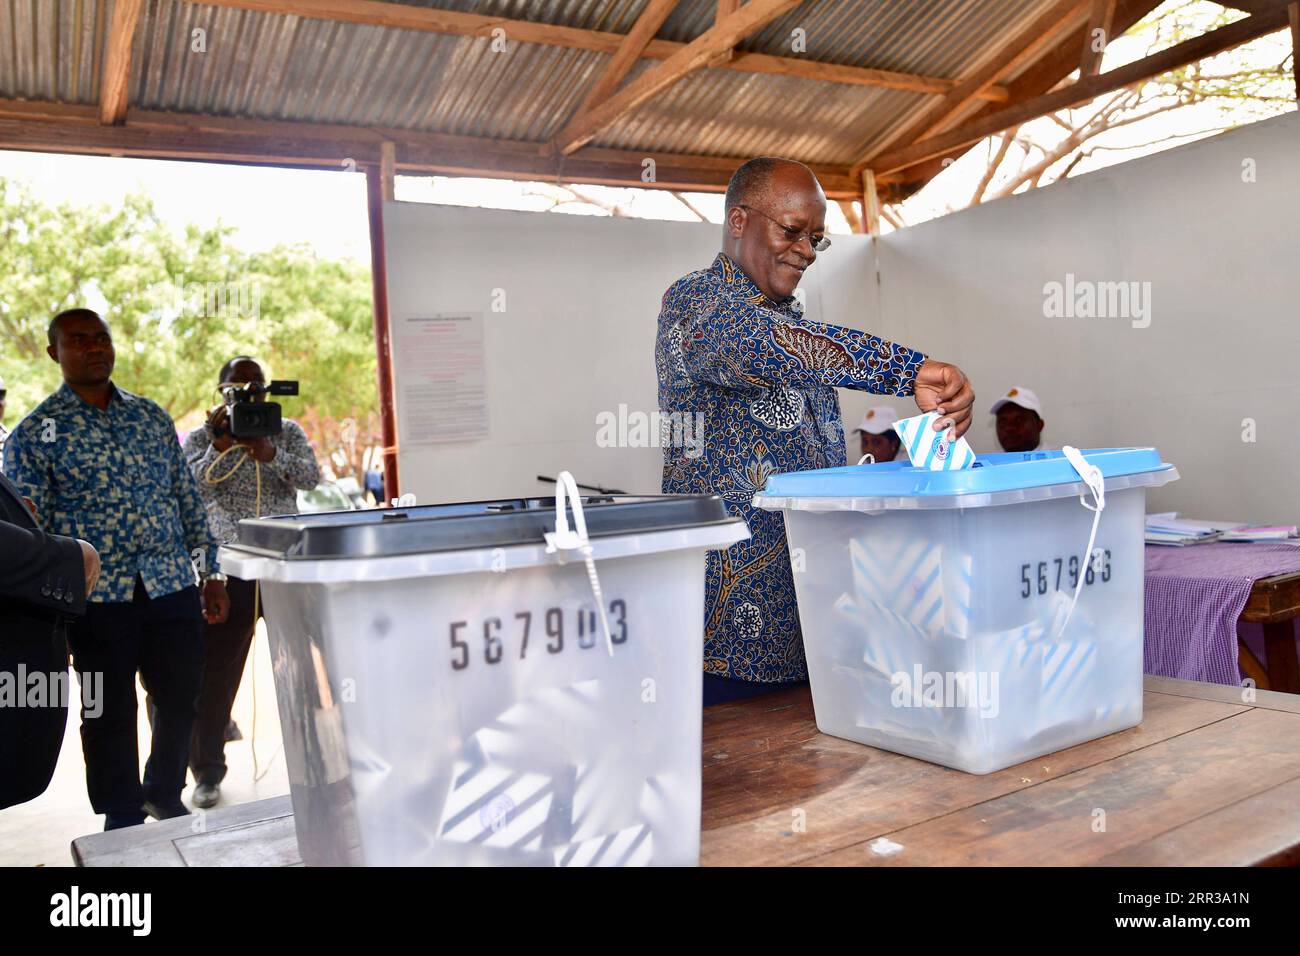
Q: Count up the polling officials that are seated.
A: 2